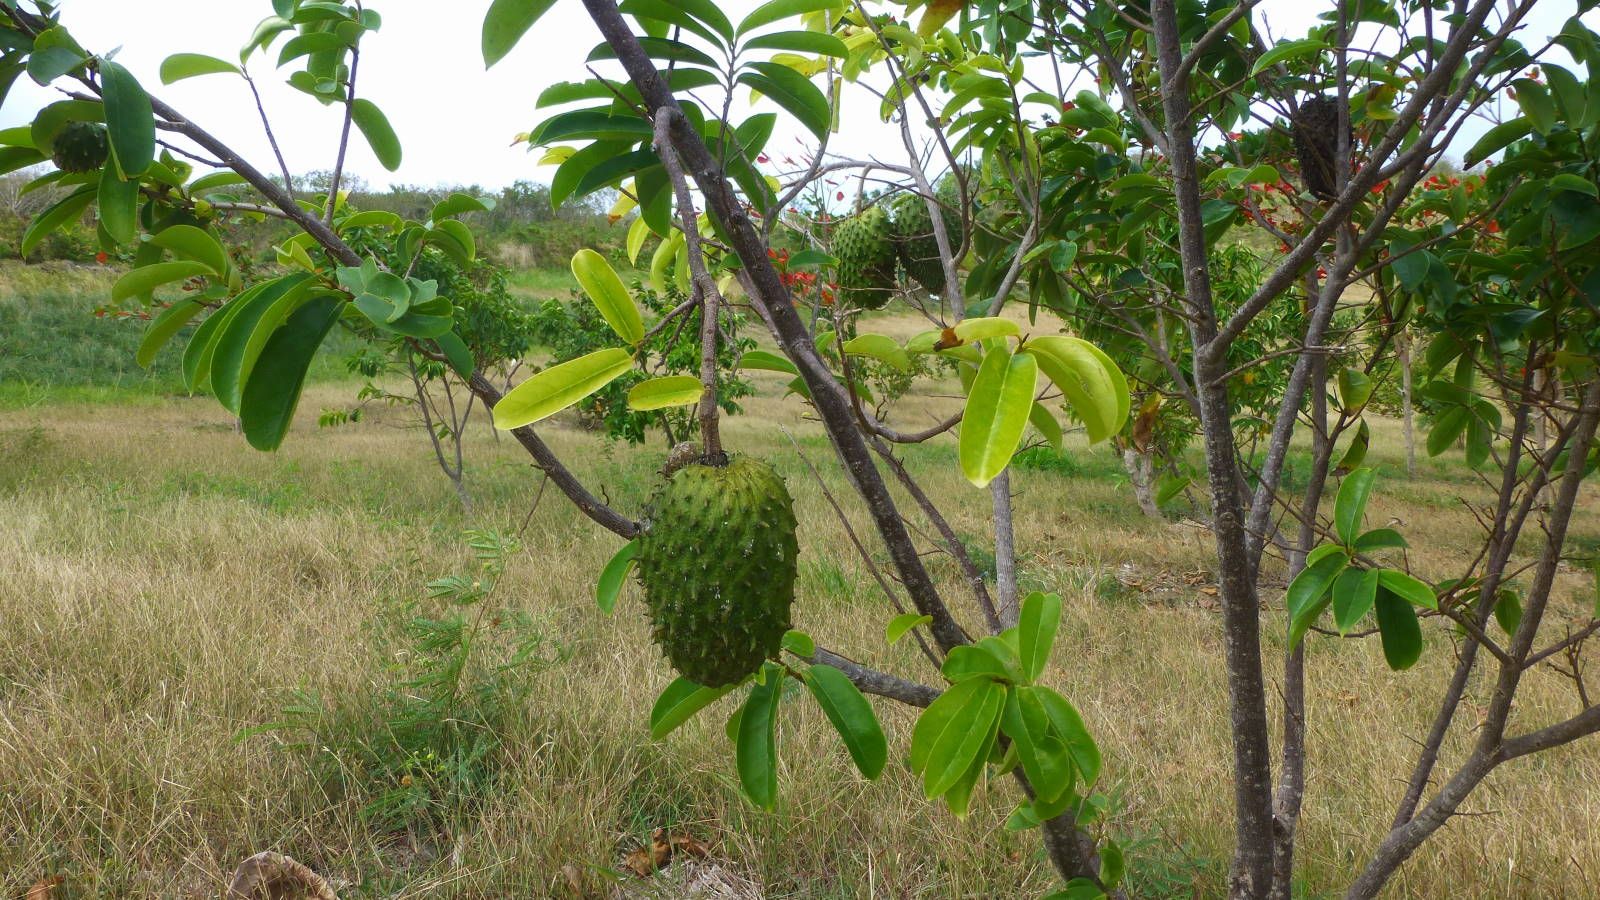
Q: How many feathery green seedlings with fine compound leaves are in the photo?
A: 1